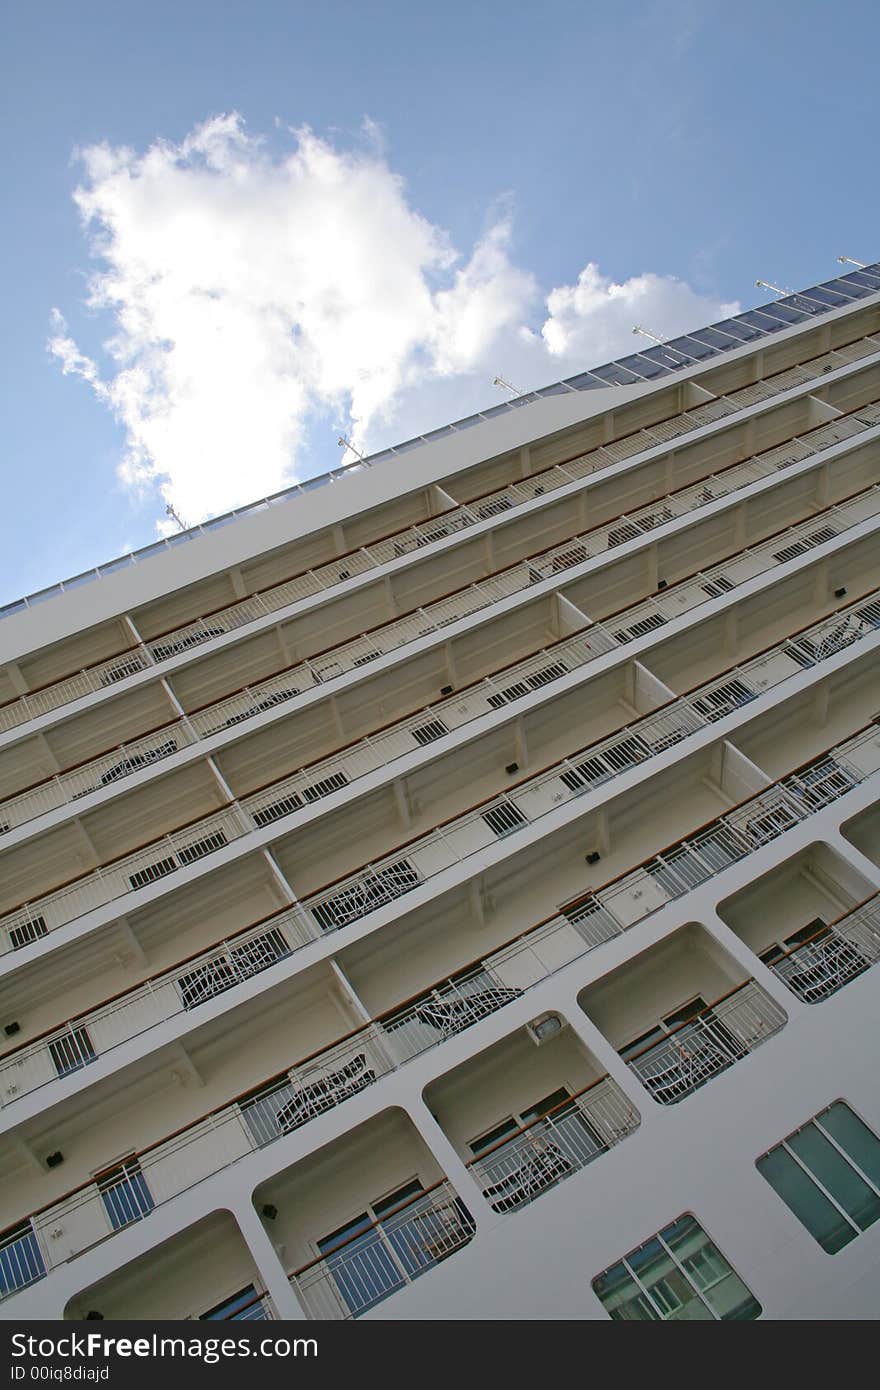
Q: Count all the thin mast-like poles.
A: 6